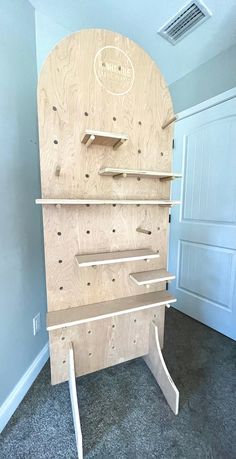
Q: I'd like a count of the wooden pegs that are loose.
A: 3